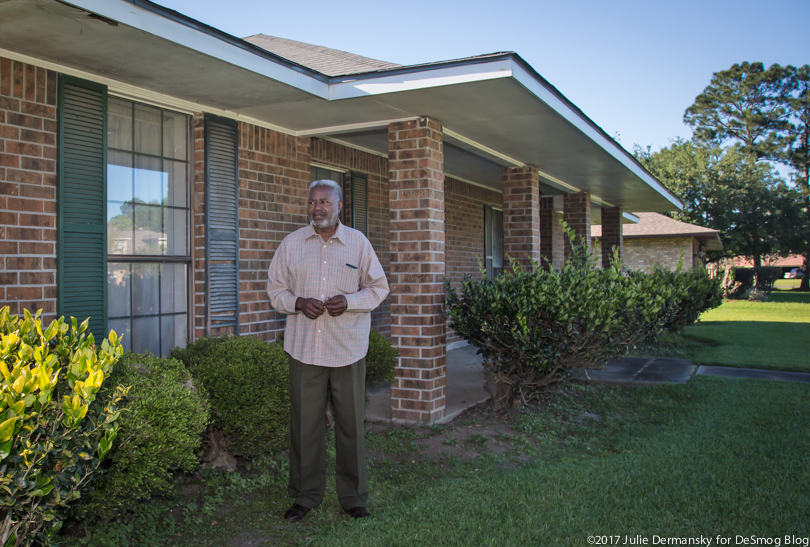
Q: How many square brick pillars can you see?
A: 4